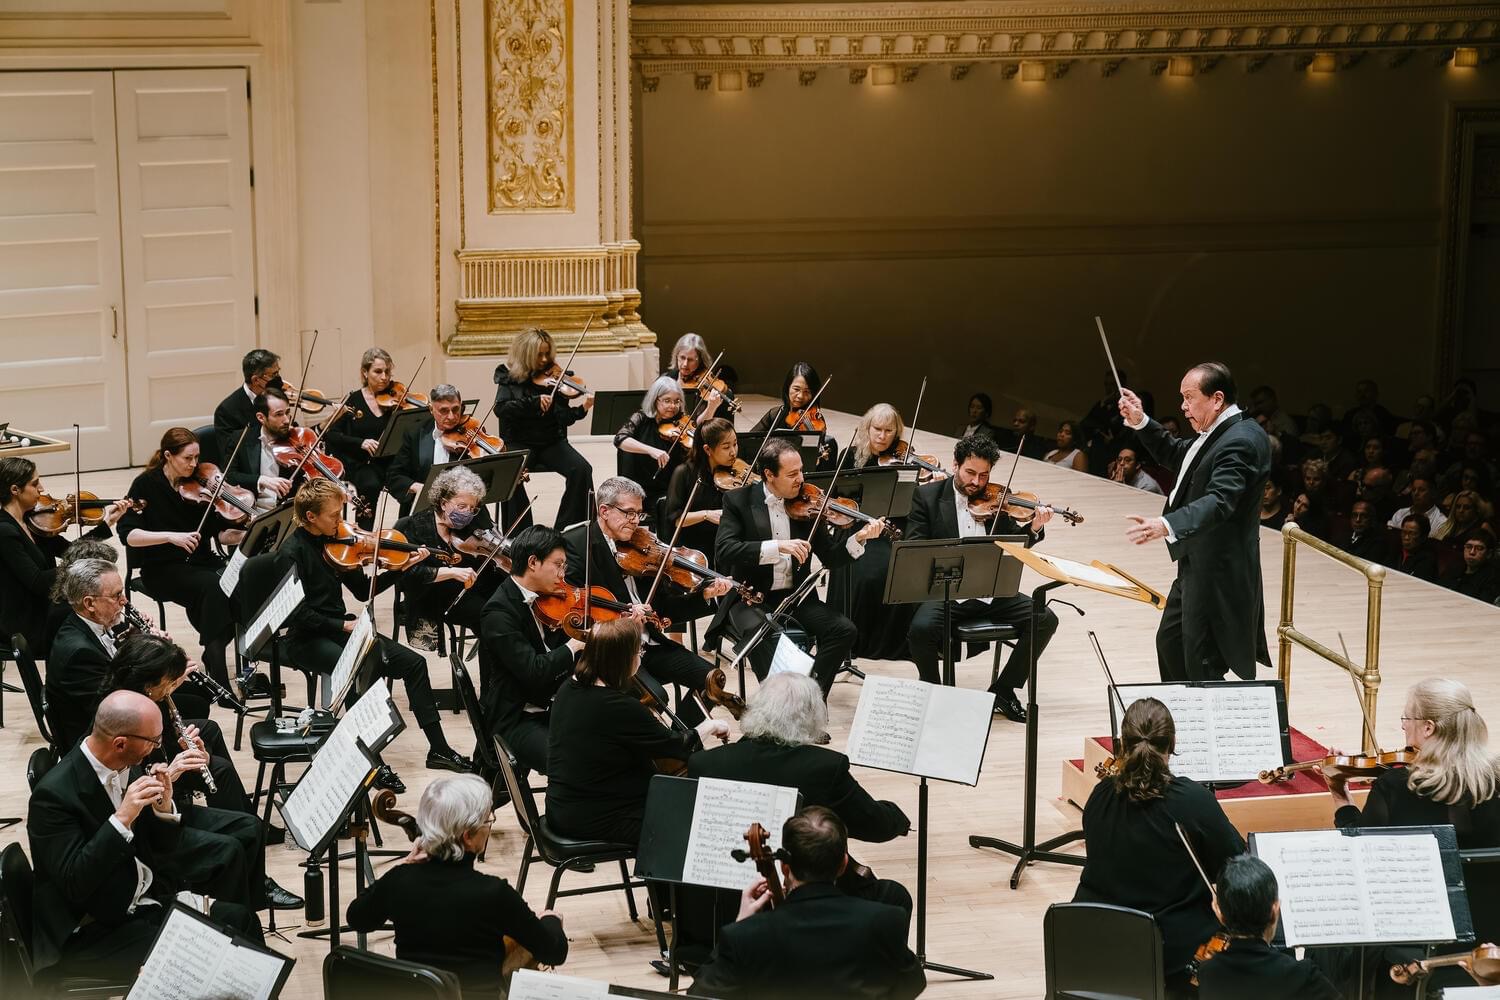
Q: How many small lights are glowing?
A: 6